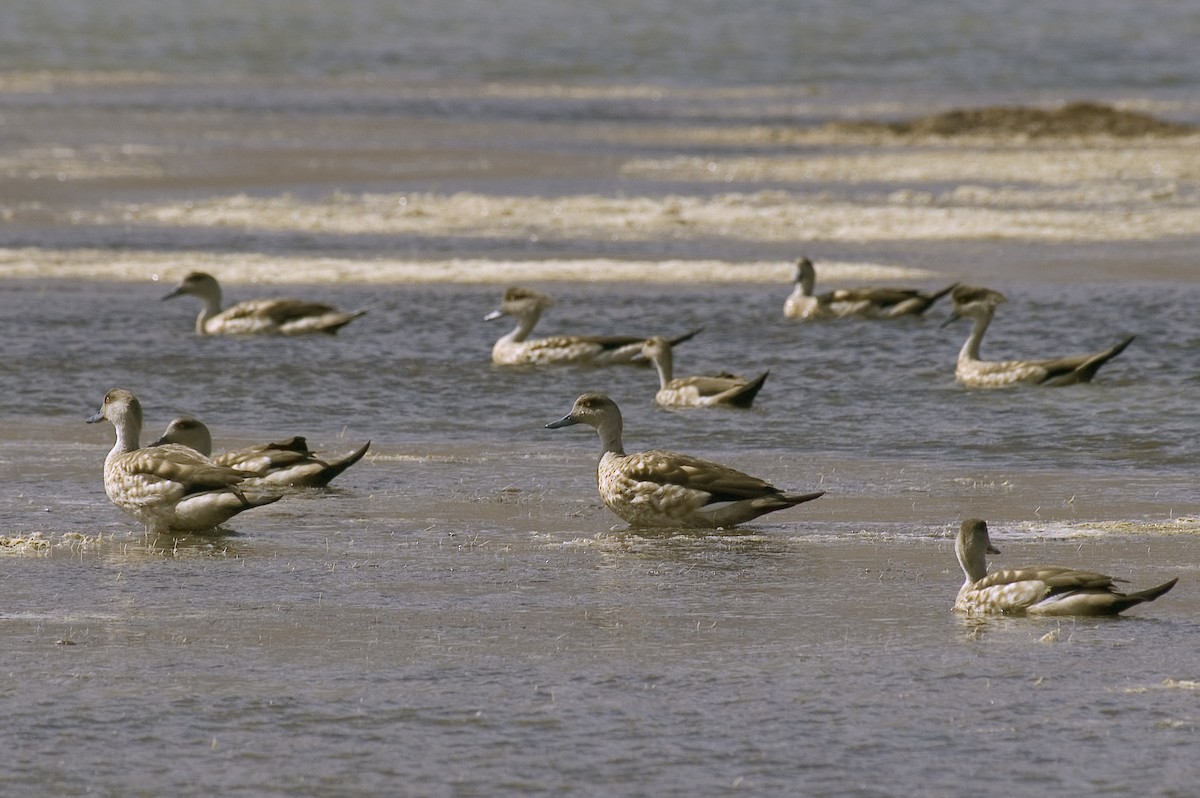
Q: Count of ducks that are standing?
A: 2